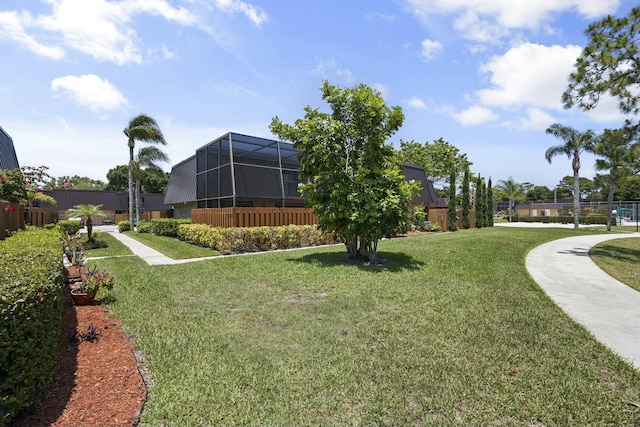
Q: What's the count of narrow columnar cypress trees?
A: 5